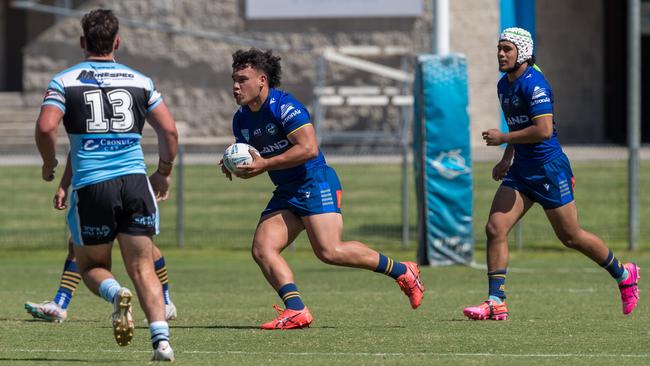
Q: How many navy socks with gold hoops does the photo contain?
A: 6